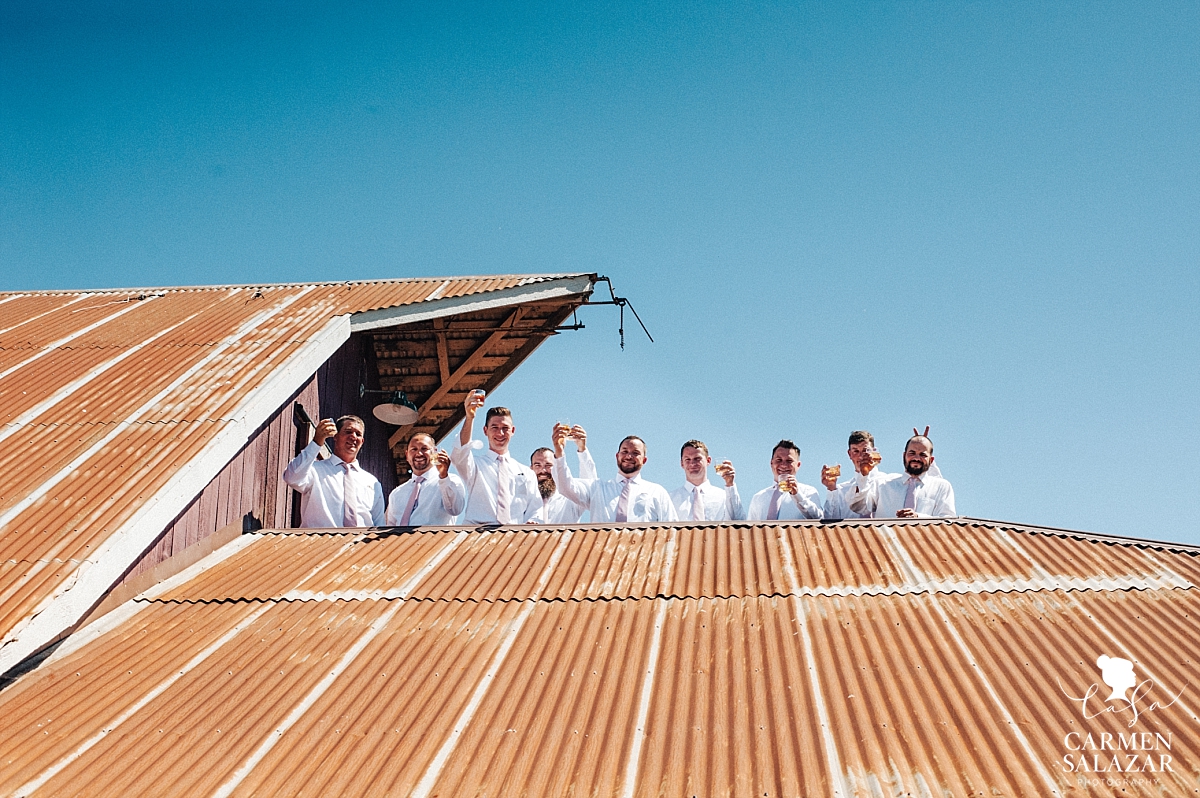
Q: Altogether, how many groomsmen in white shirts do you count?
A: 9